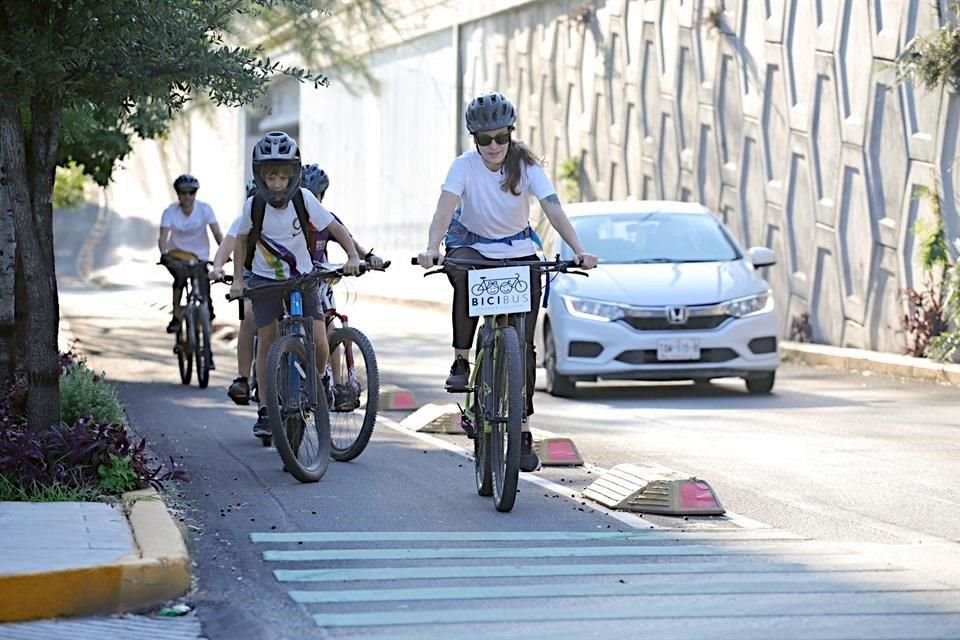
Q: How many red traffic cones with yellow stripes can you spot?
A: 0